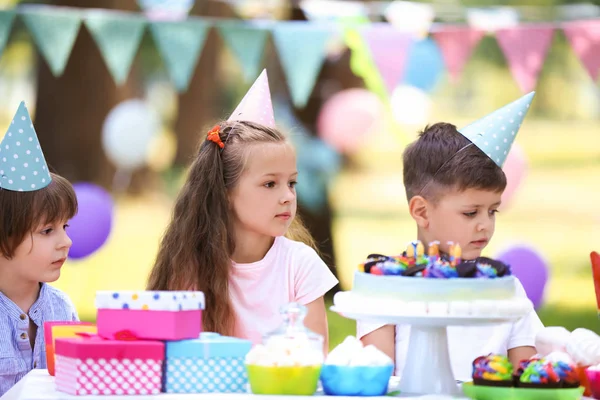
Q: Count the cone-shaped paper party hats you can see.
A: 3